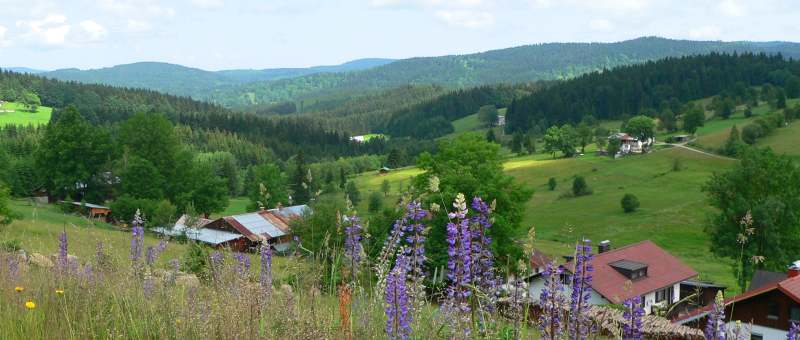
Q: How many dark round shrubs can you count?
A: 3